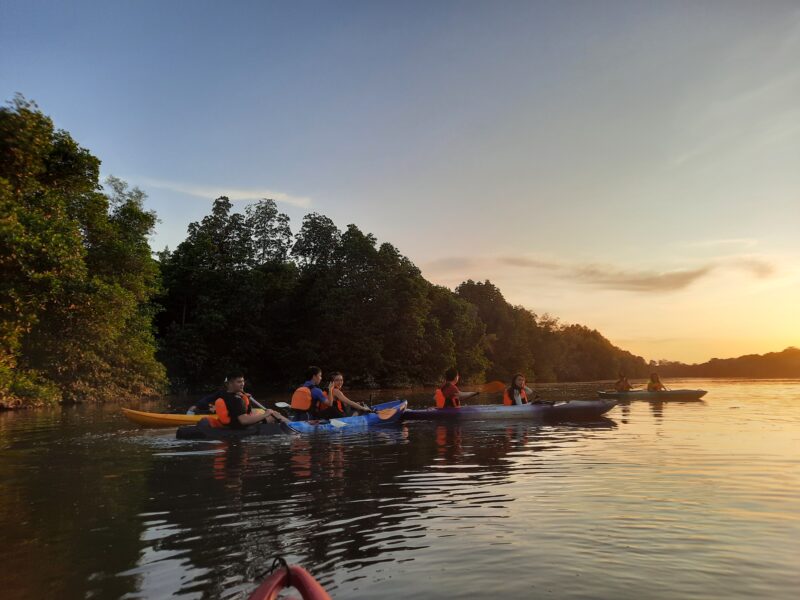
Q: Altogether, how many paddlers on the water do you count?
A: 8